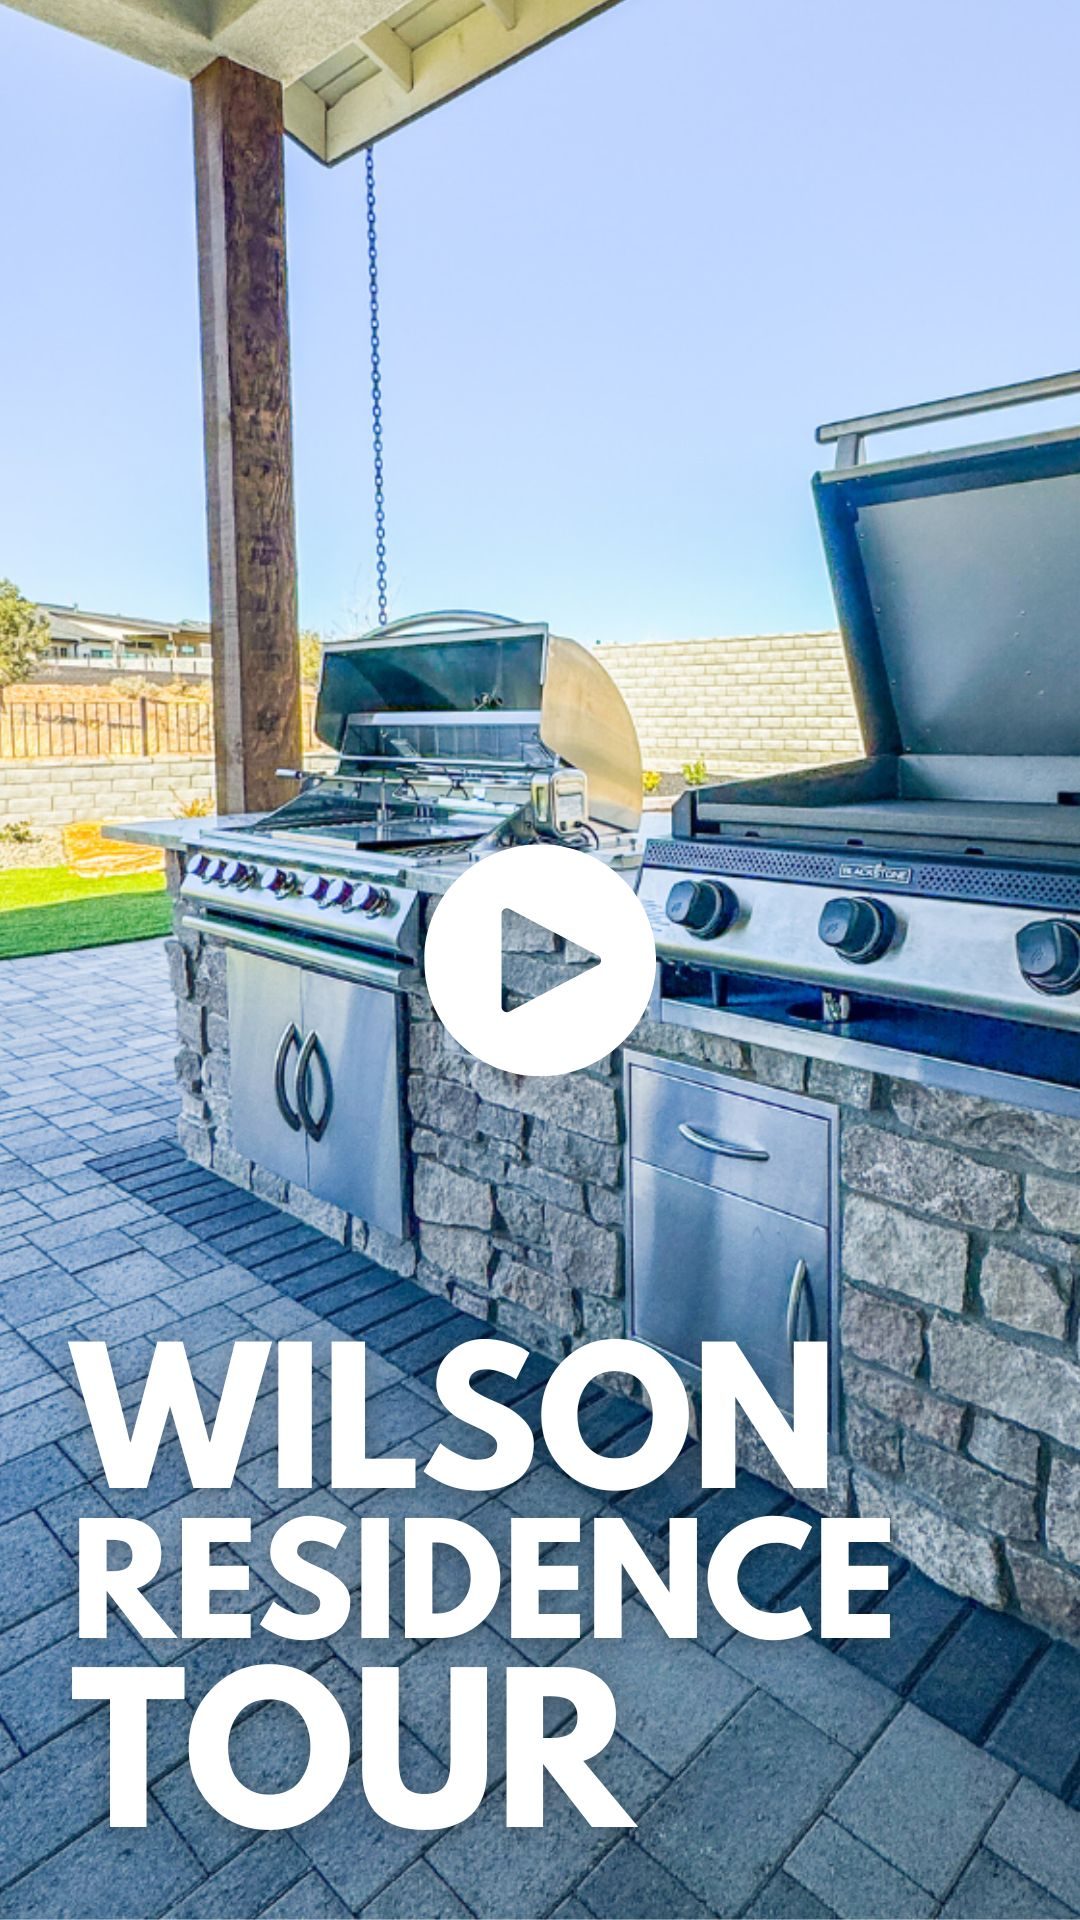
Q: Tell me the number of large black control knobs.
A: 3